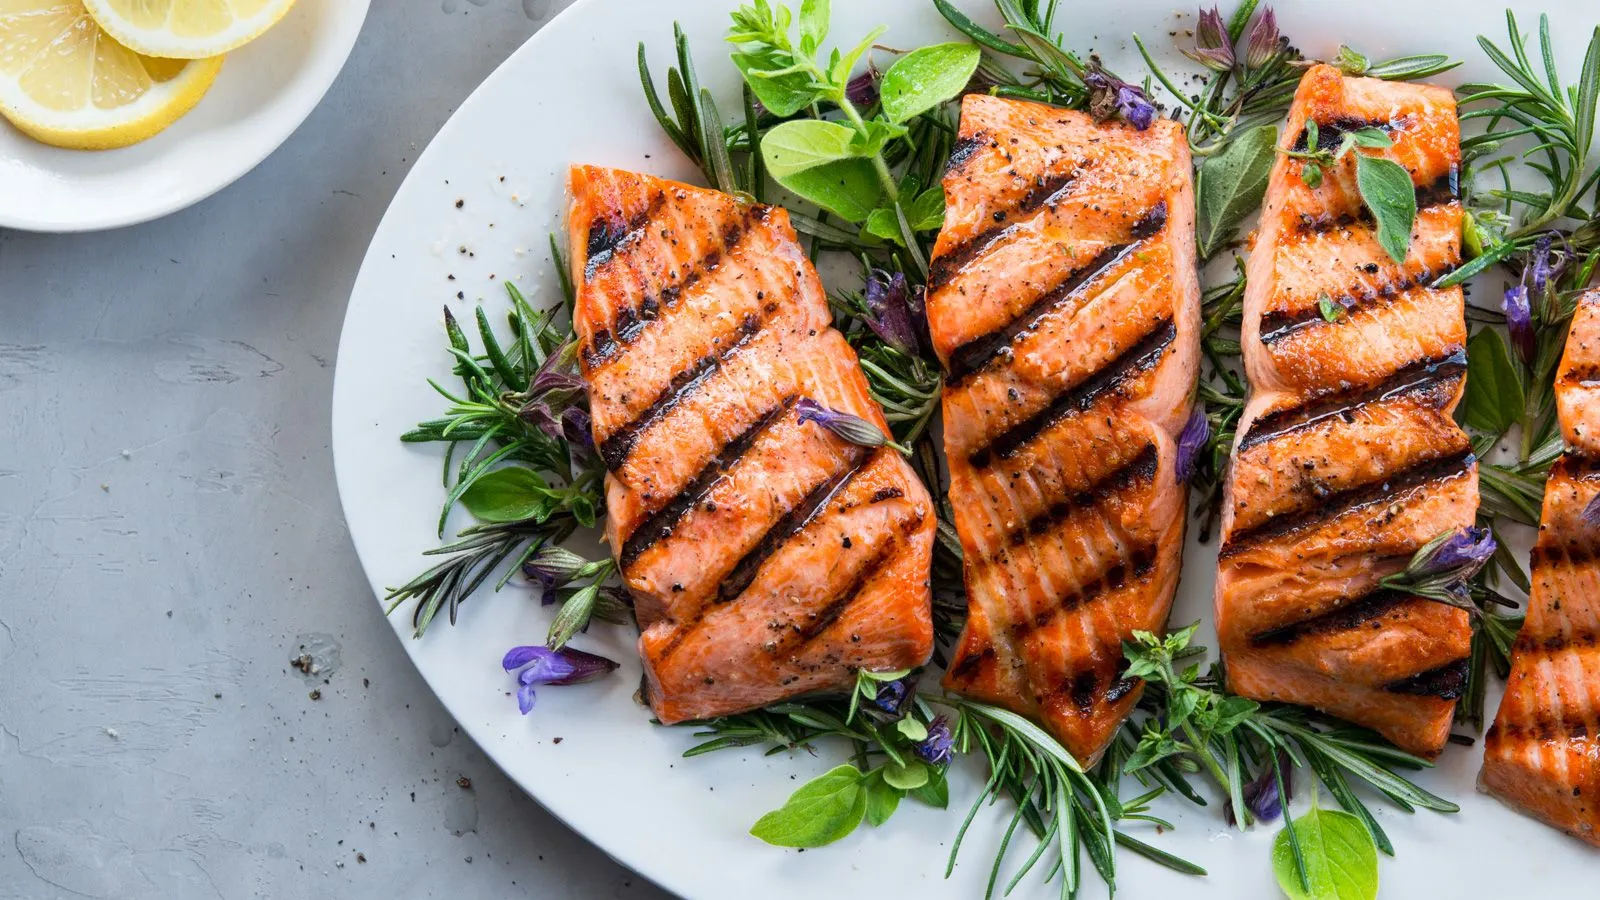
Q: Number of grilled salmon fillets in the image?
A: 4